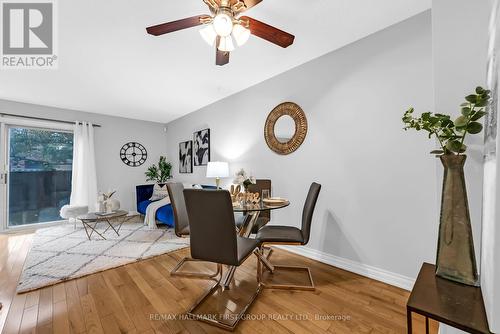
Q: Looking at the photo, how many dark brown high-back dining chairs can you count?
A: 4